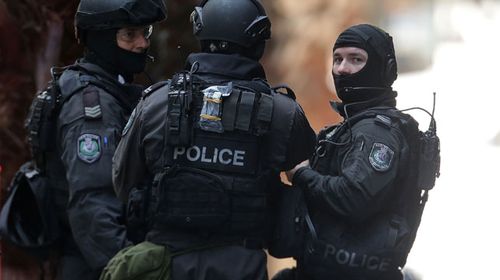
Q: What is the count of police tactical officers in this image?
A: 3